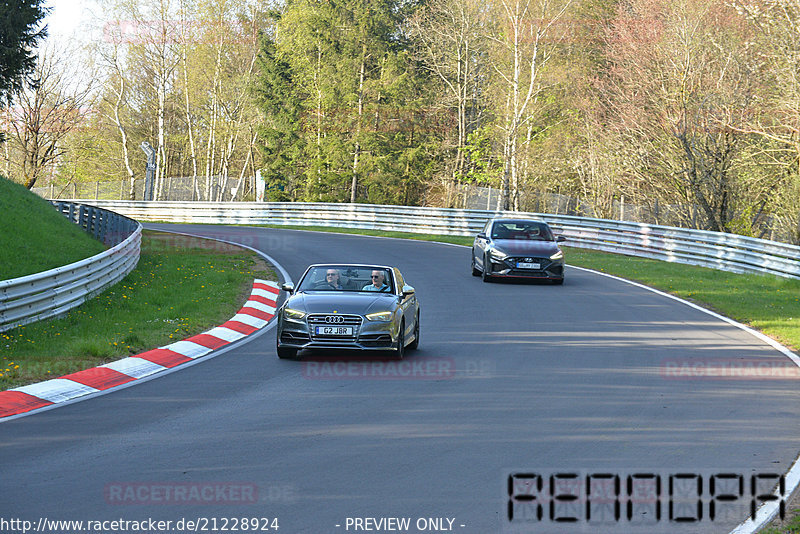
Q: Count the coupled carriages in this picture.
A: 0